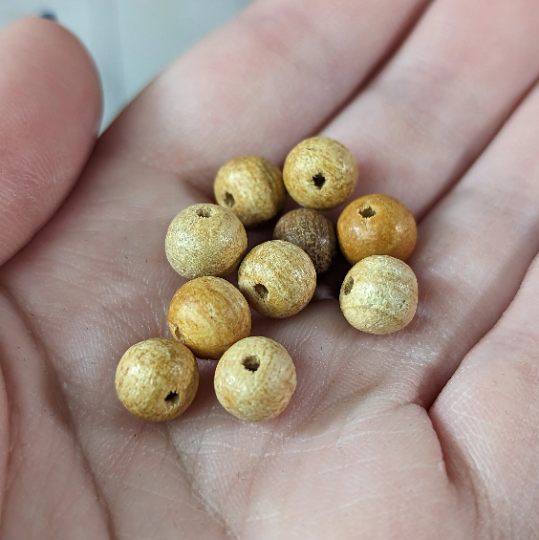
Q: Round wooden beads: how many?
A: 10